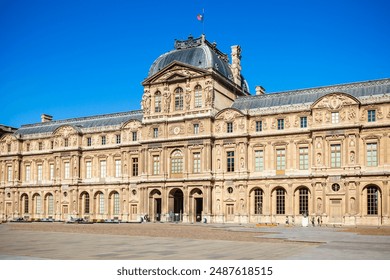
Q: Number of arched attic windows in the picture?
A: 3